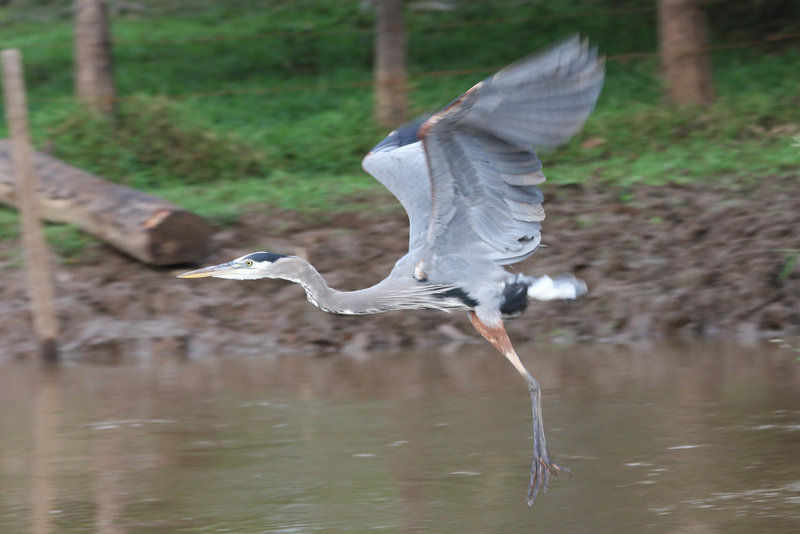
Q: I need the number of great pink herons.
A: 0